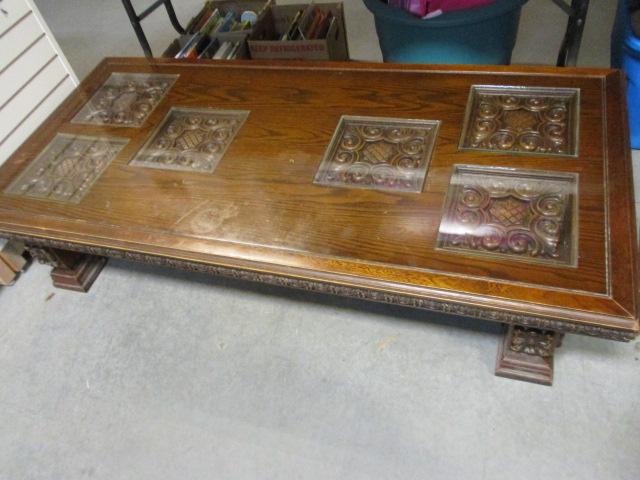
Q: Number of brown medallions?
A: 6